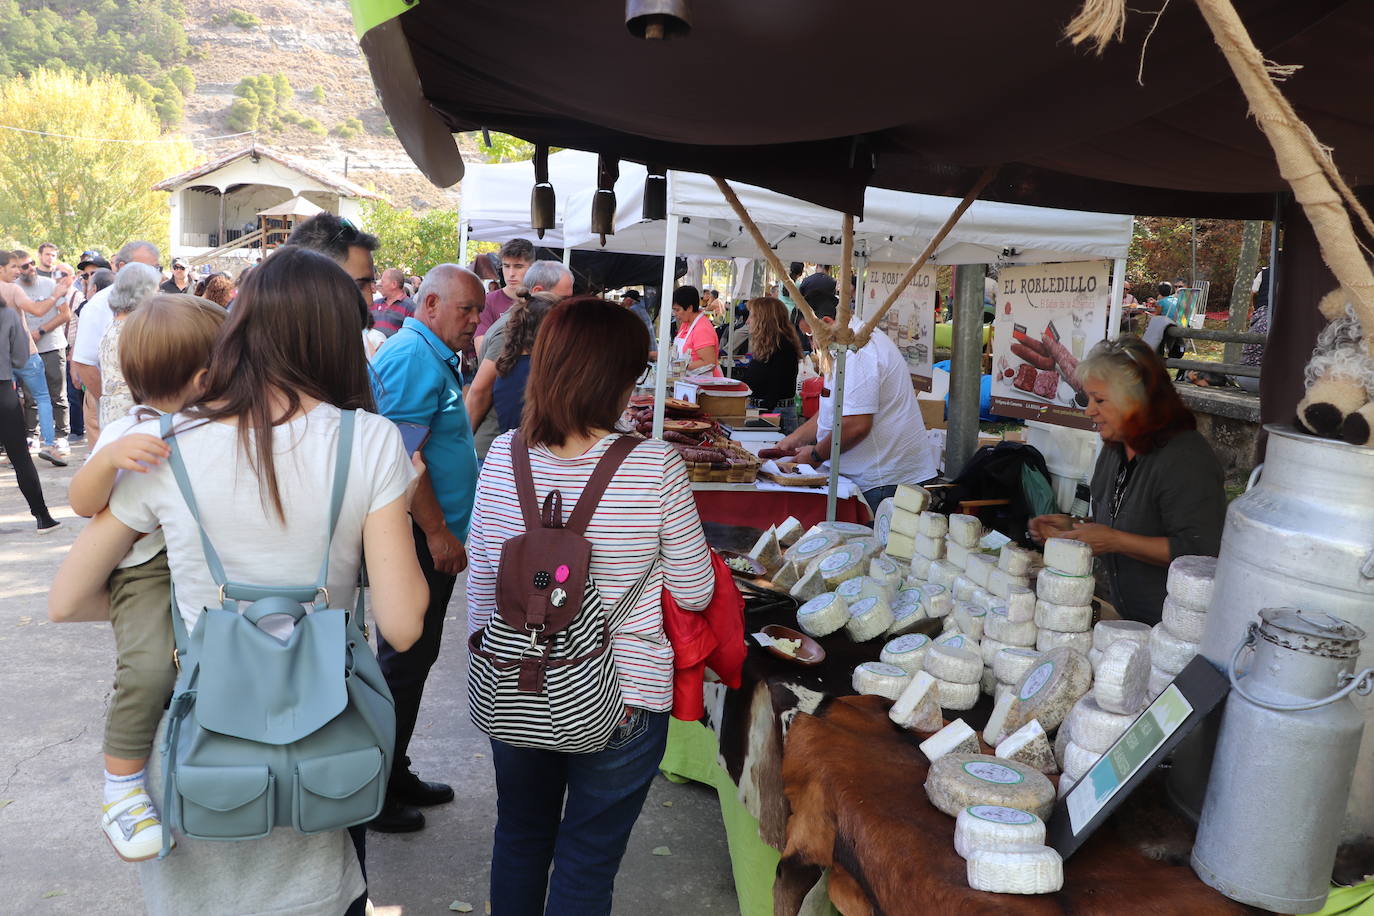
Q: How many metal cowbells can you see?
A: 4